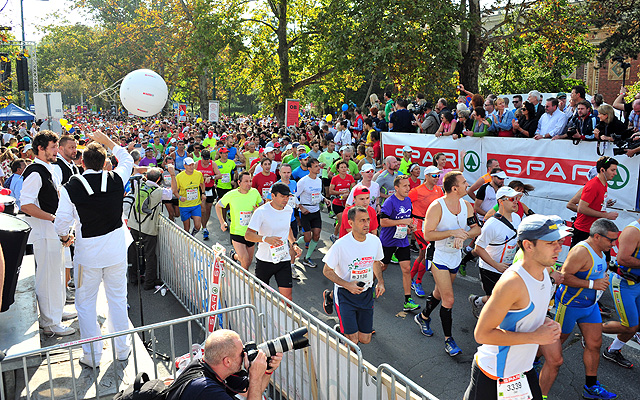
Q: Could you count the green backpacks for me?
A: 1